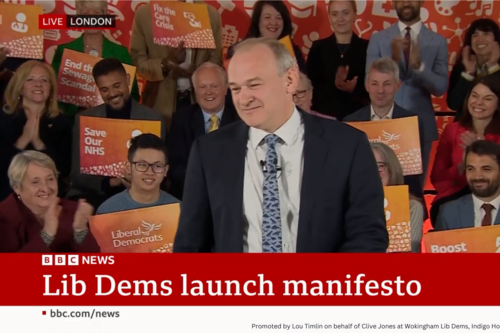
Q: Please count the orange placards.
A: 9